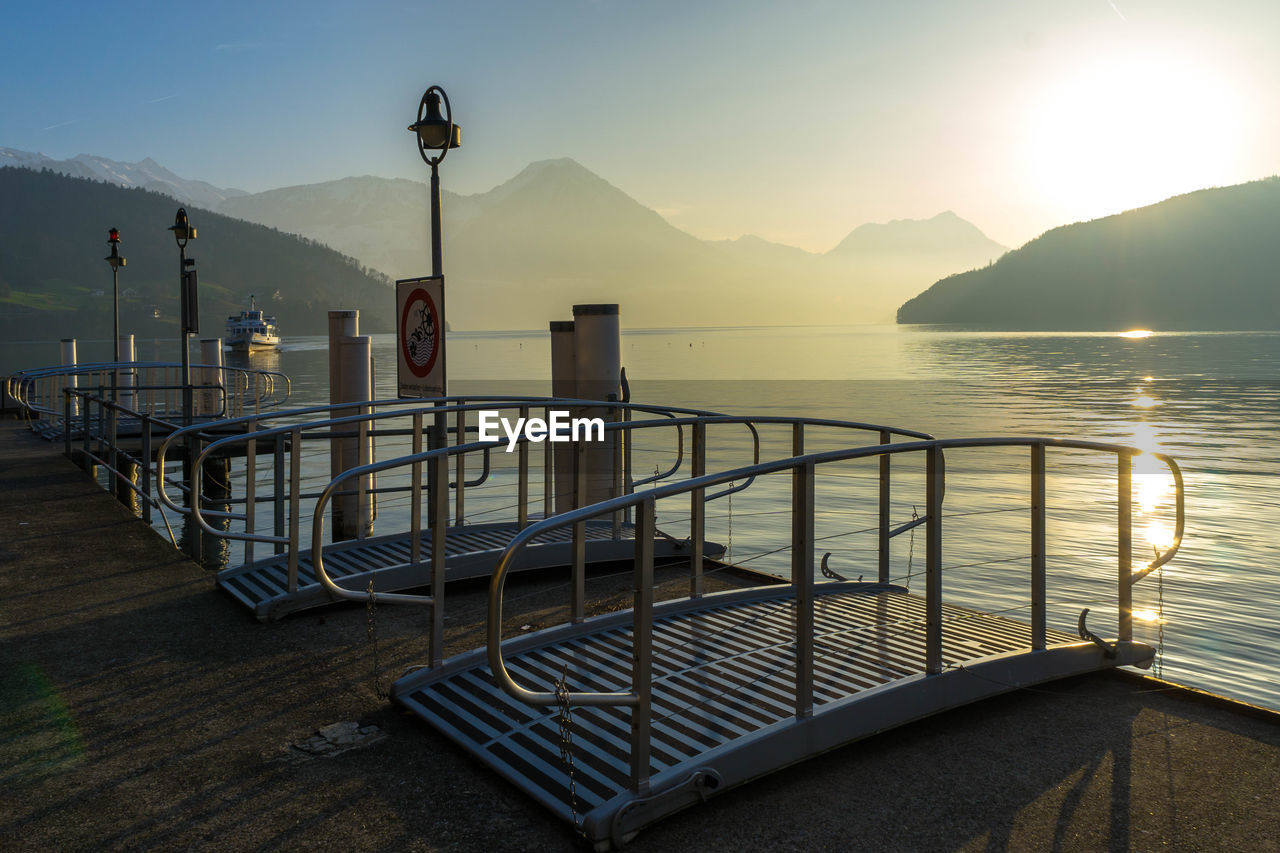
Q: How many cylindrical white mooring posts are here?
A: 7